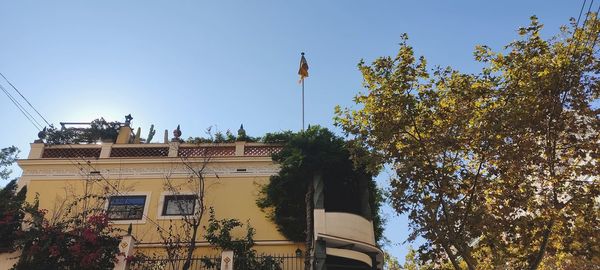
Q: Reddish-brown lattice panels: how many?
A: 4